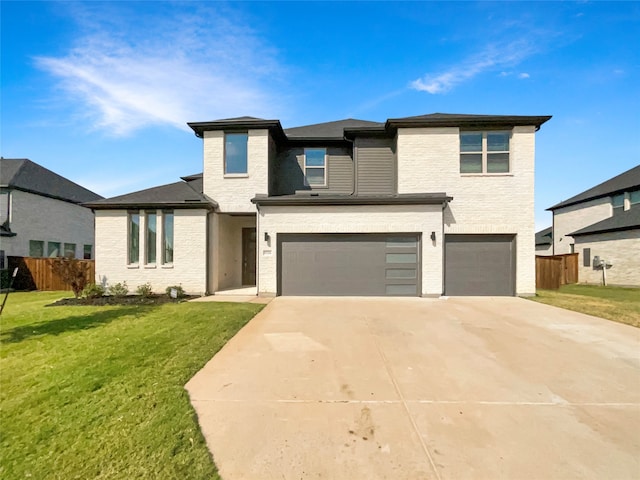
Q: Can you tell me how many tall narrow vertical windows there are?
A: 3